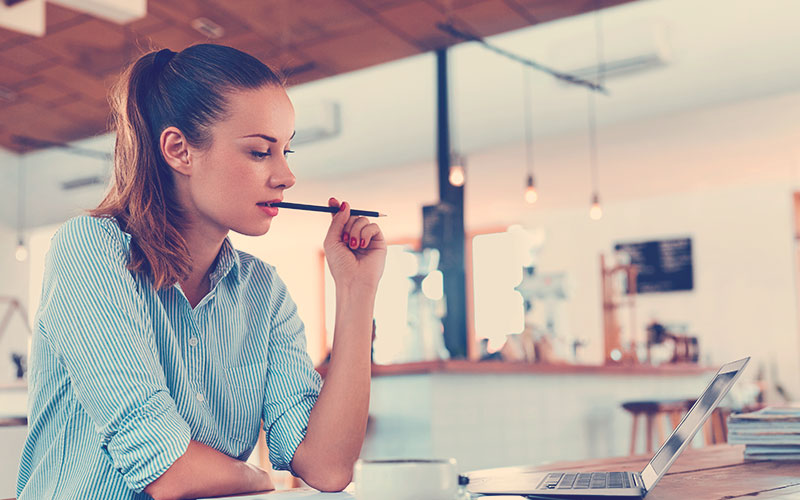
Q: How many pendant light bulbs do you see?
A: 4